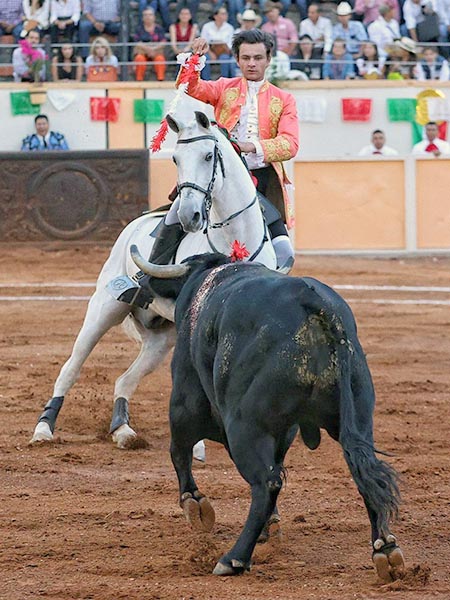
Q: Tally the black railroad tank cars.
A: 0